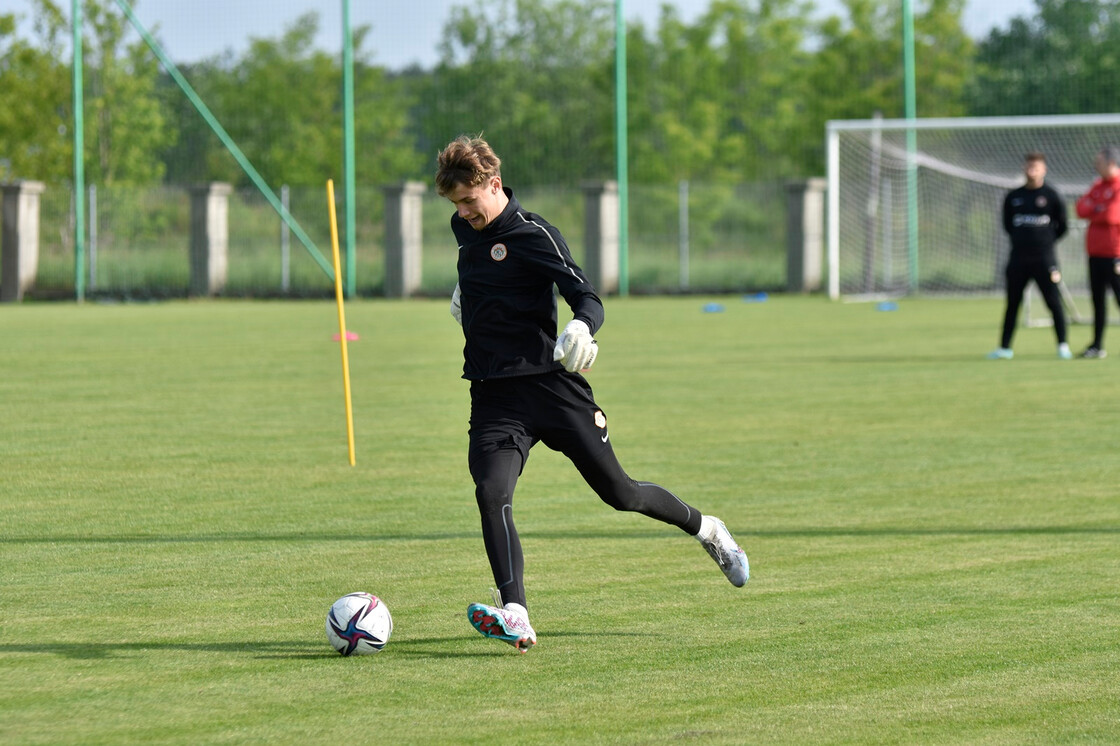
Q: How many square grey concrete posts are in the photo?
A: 5